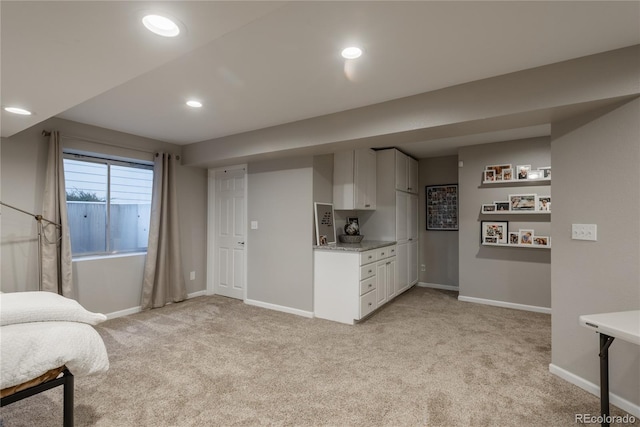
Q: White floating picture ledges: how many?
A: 3